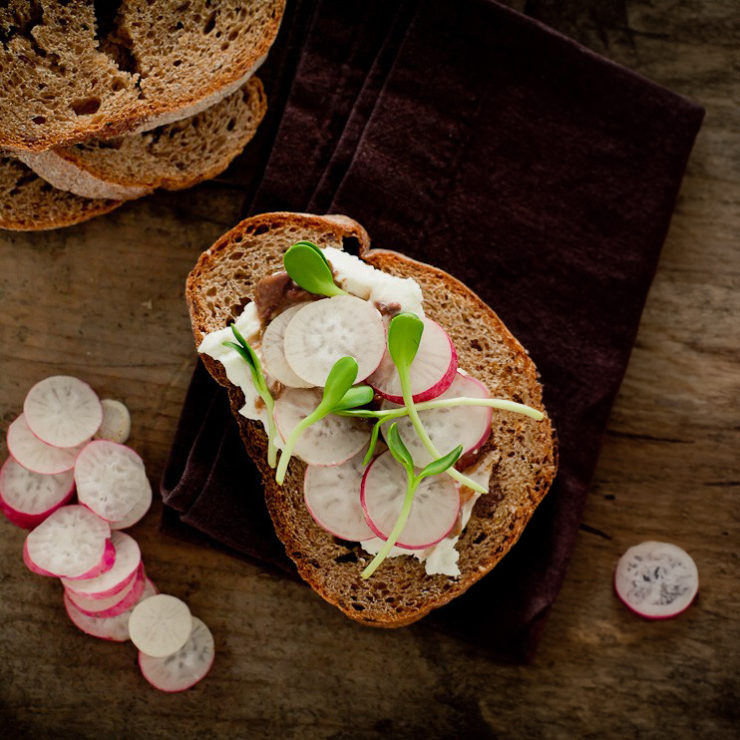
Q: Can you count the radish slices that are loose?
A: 13